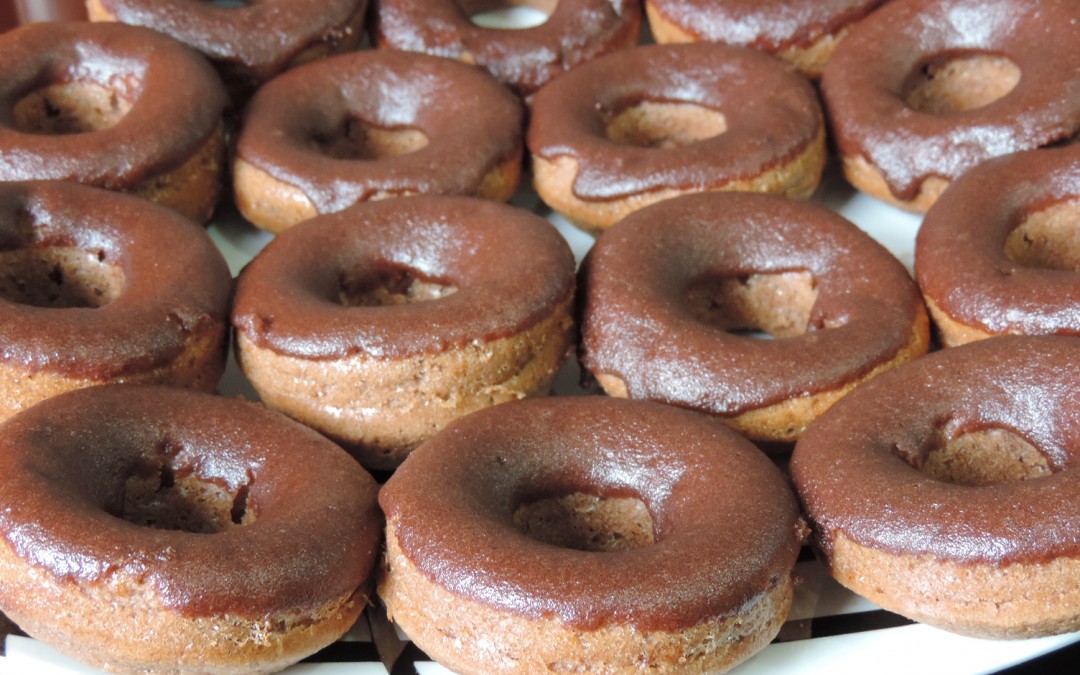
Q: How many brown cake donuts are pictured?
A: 14